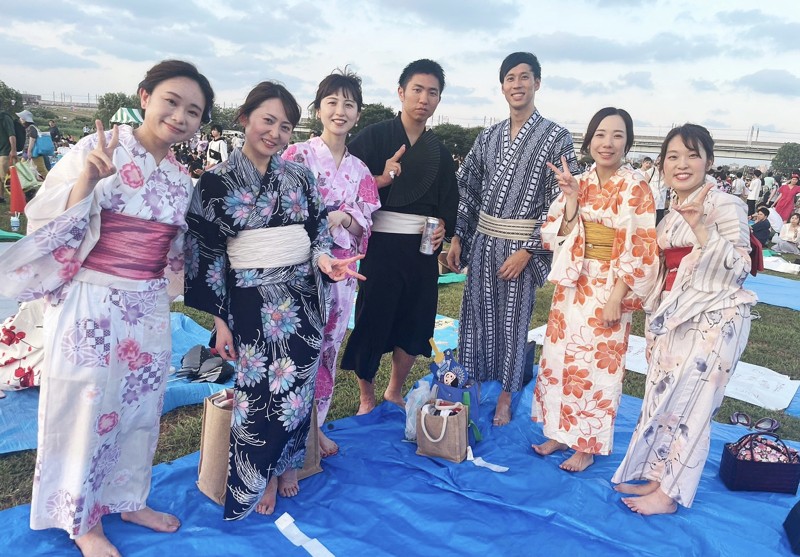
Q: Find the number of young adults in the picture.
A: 7